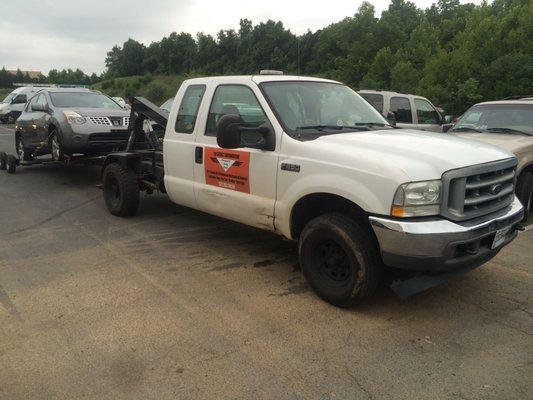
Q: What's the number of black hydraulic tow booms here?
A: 1